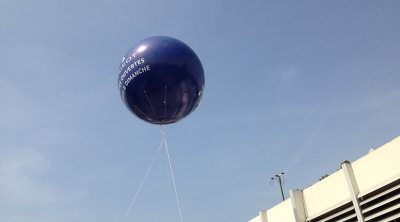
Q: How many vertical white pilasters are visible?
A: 3